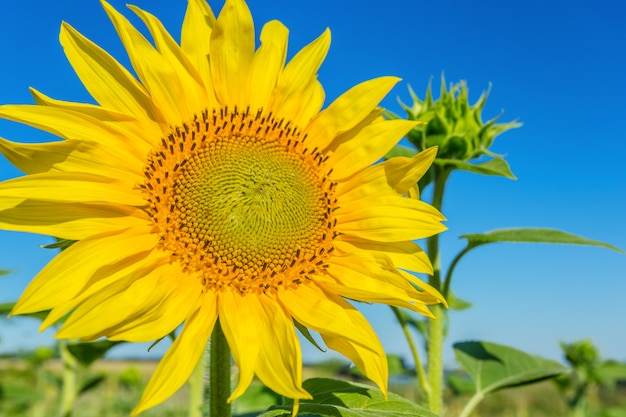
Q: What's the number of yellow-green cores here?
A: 1